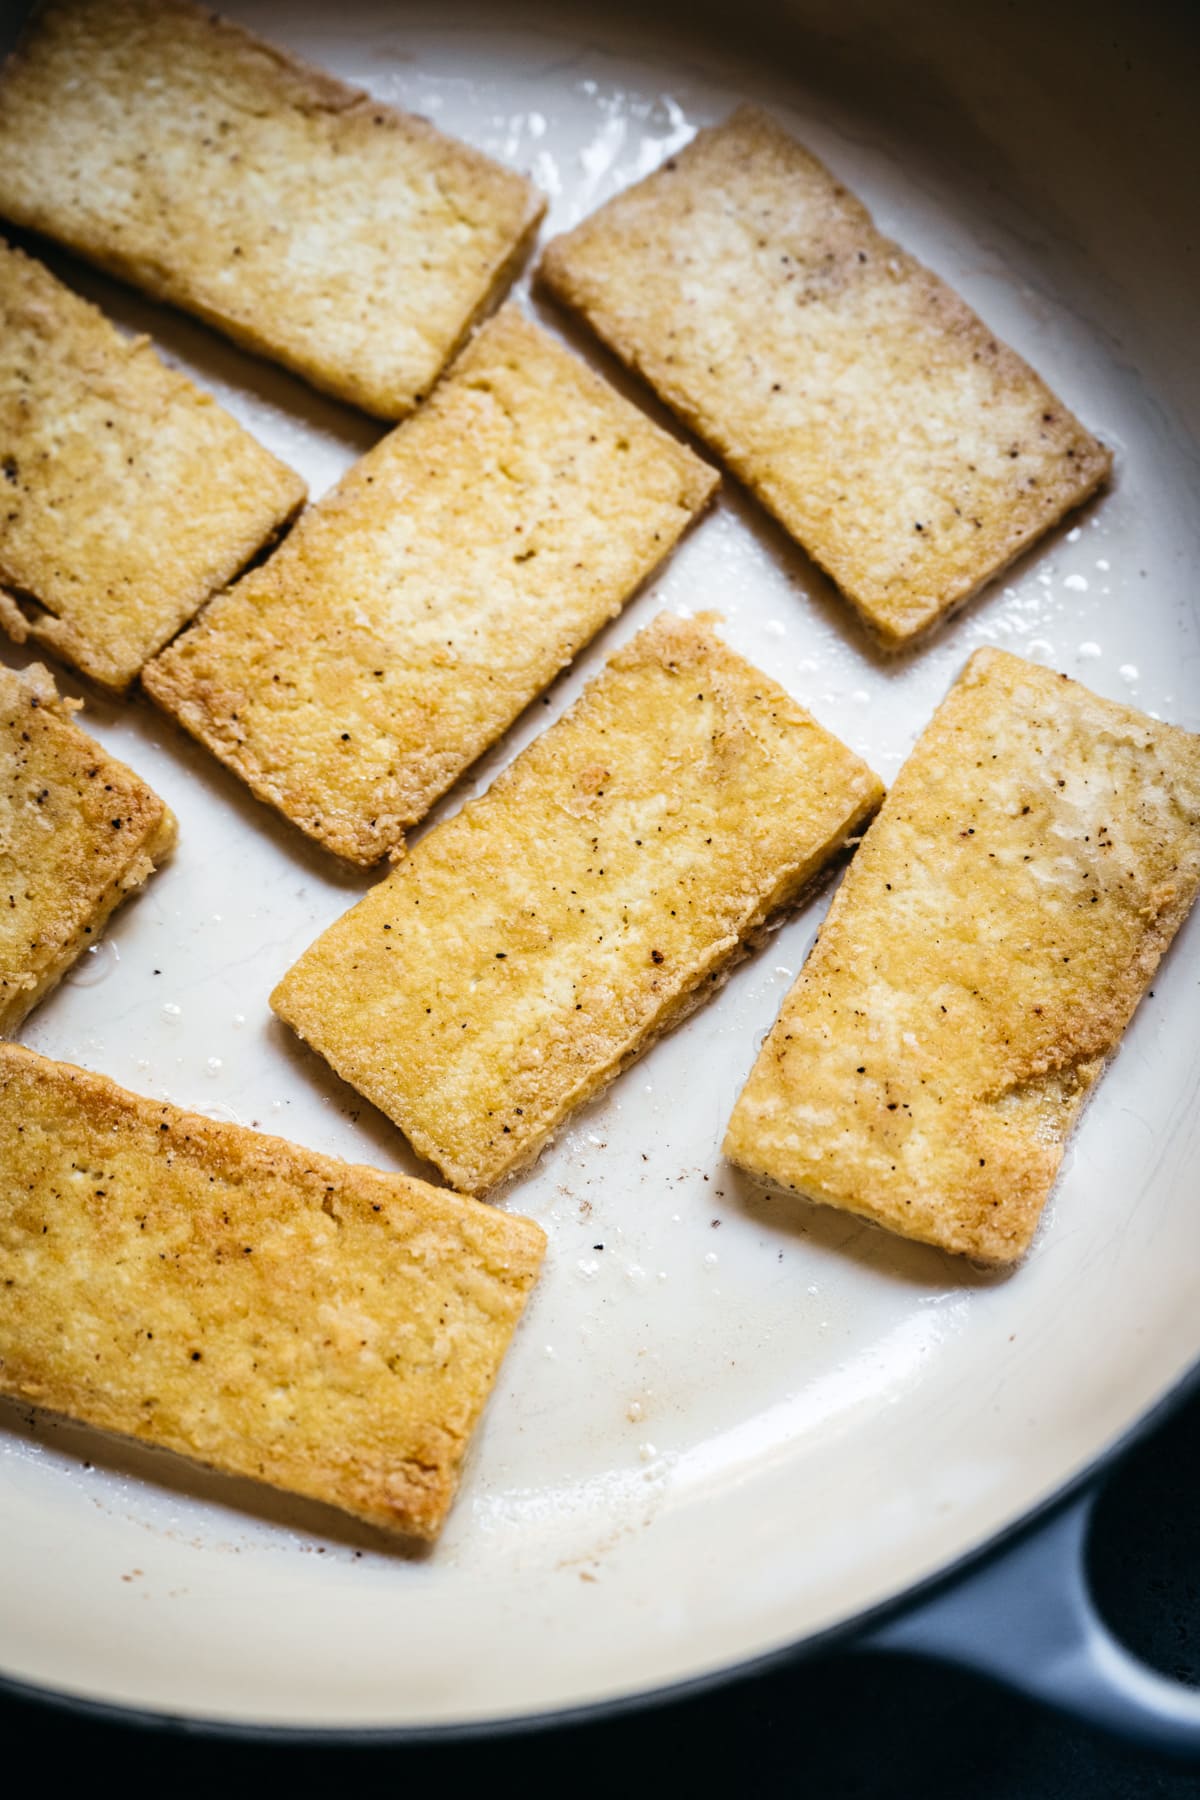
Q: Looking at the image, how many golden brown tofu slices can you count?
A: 8